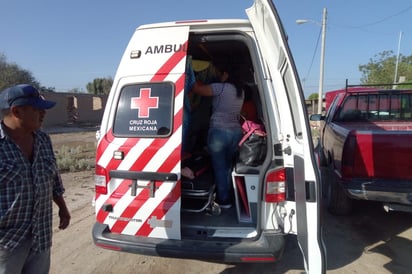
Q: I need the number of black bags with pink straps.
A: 1